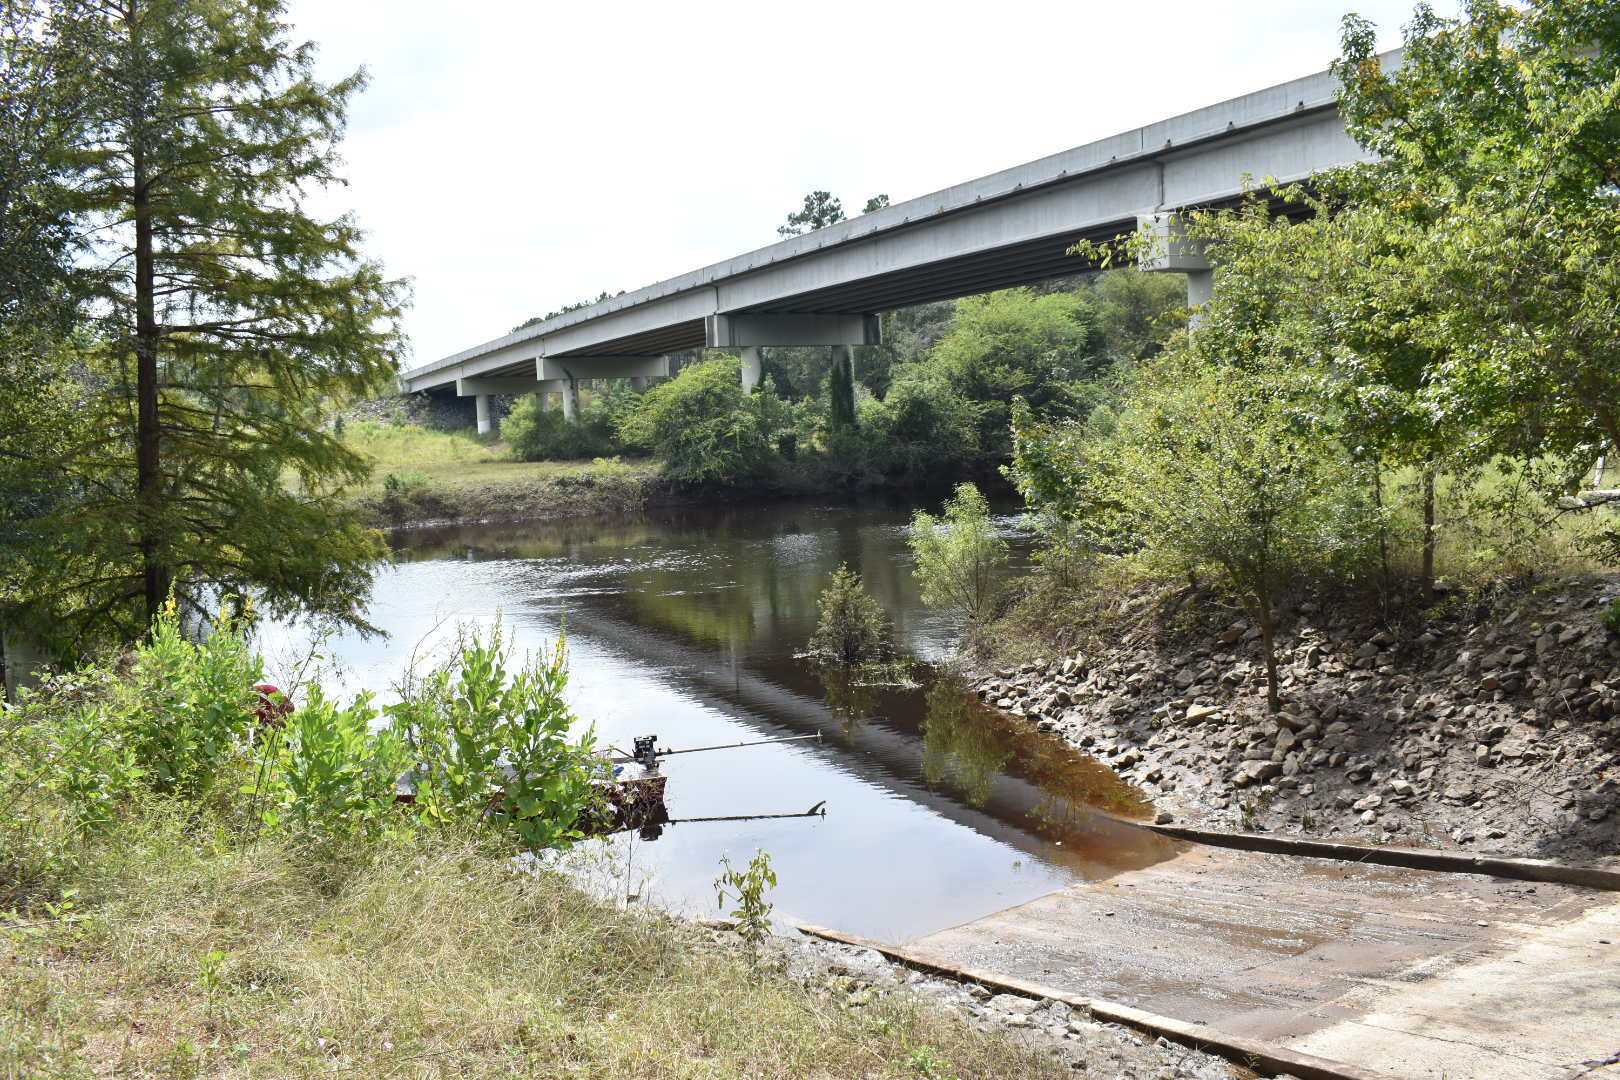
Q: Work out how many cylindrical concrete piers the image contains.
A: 7